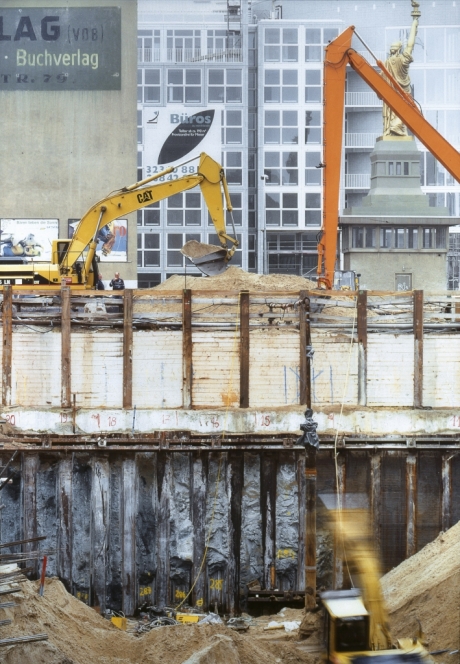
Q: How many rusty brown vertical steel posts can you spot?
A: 8